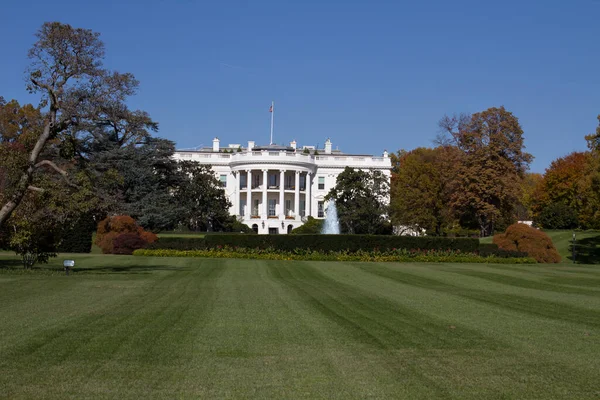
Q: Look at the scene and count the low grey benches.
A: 0